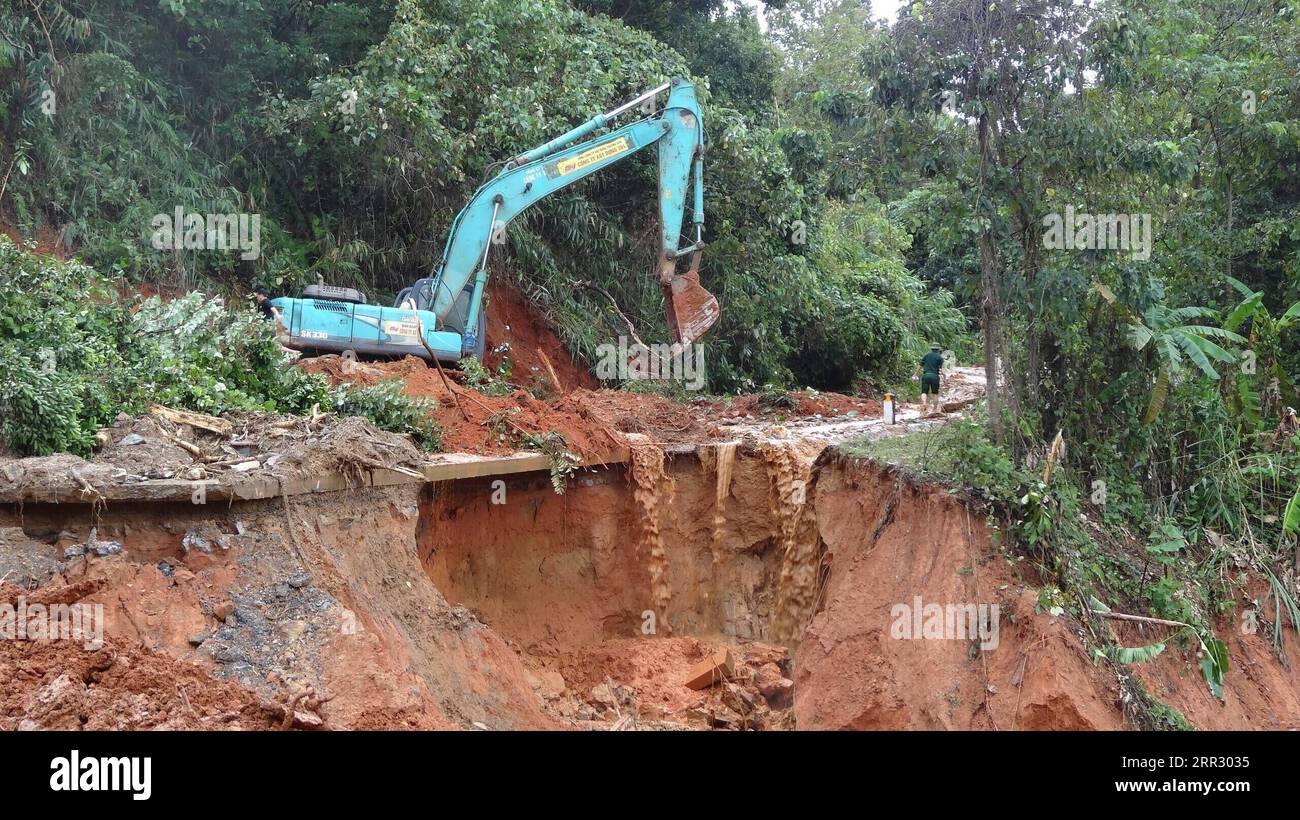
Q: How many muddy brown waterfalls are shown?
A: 3